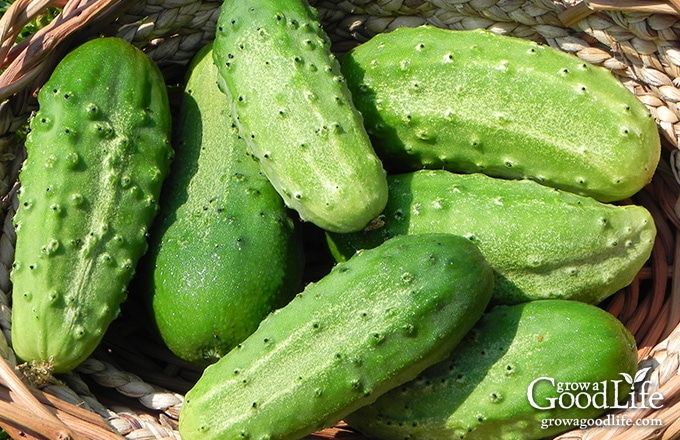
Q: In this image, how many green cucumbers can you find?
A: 7